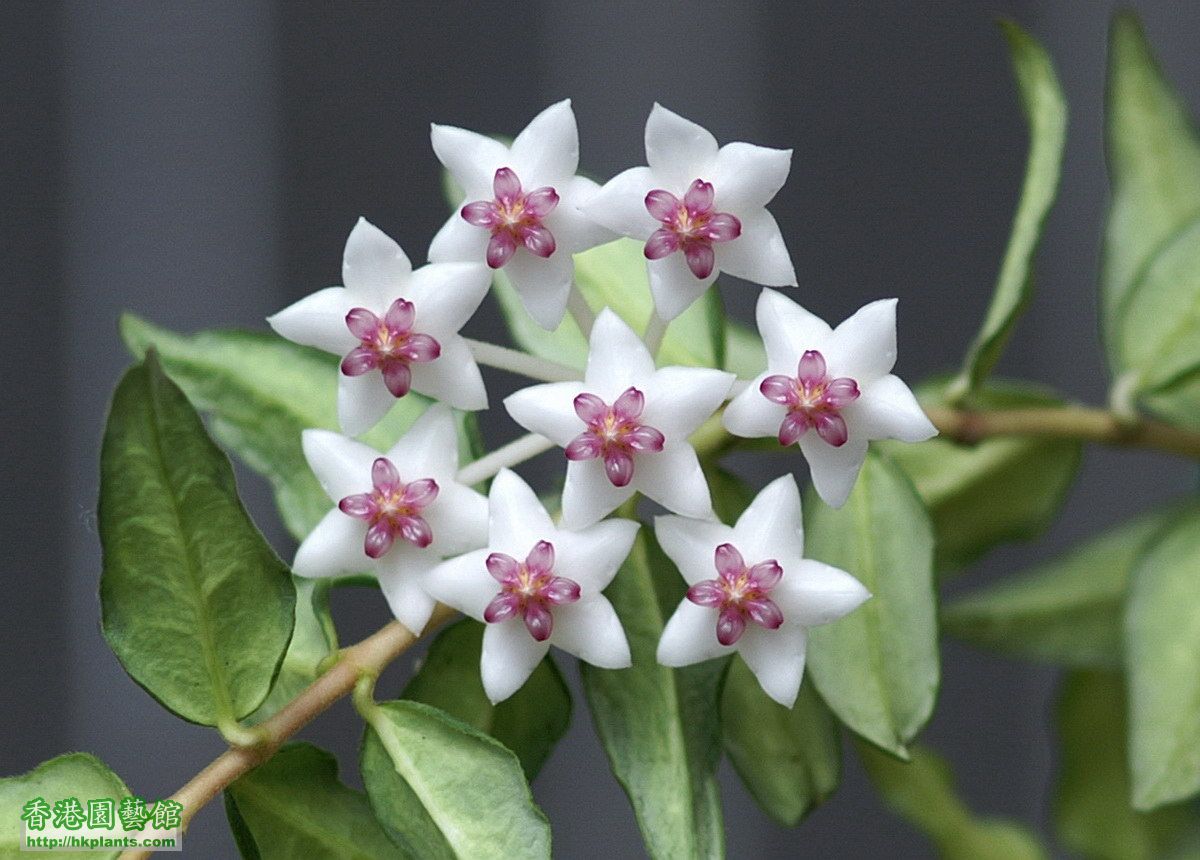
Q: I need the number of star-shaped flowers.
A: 8